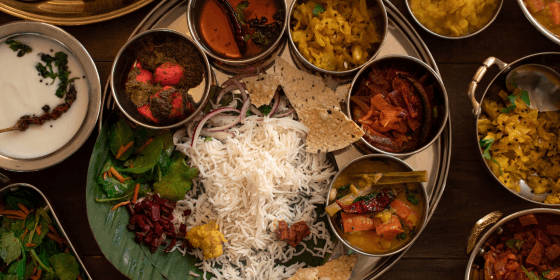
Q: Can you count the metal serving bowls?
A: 11